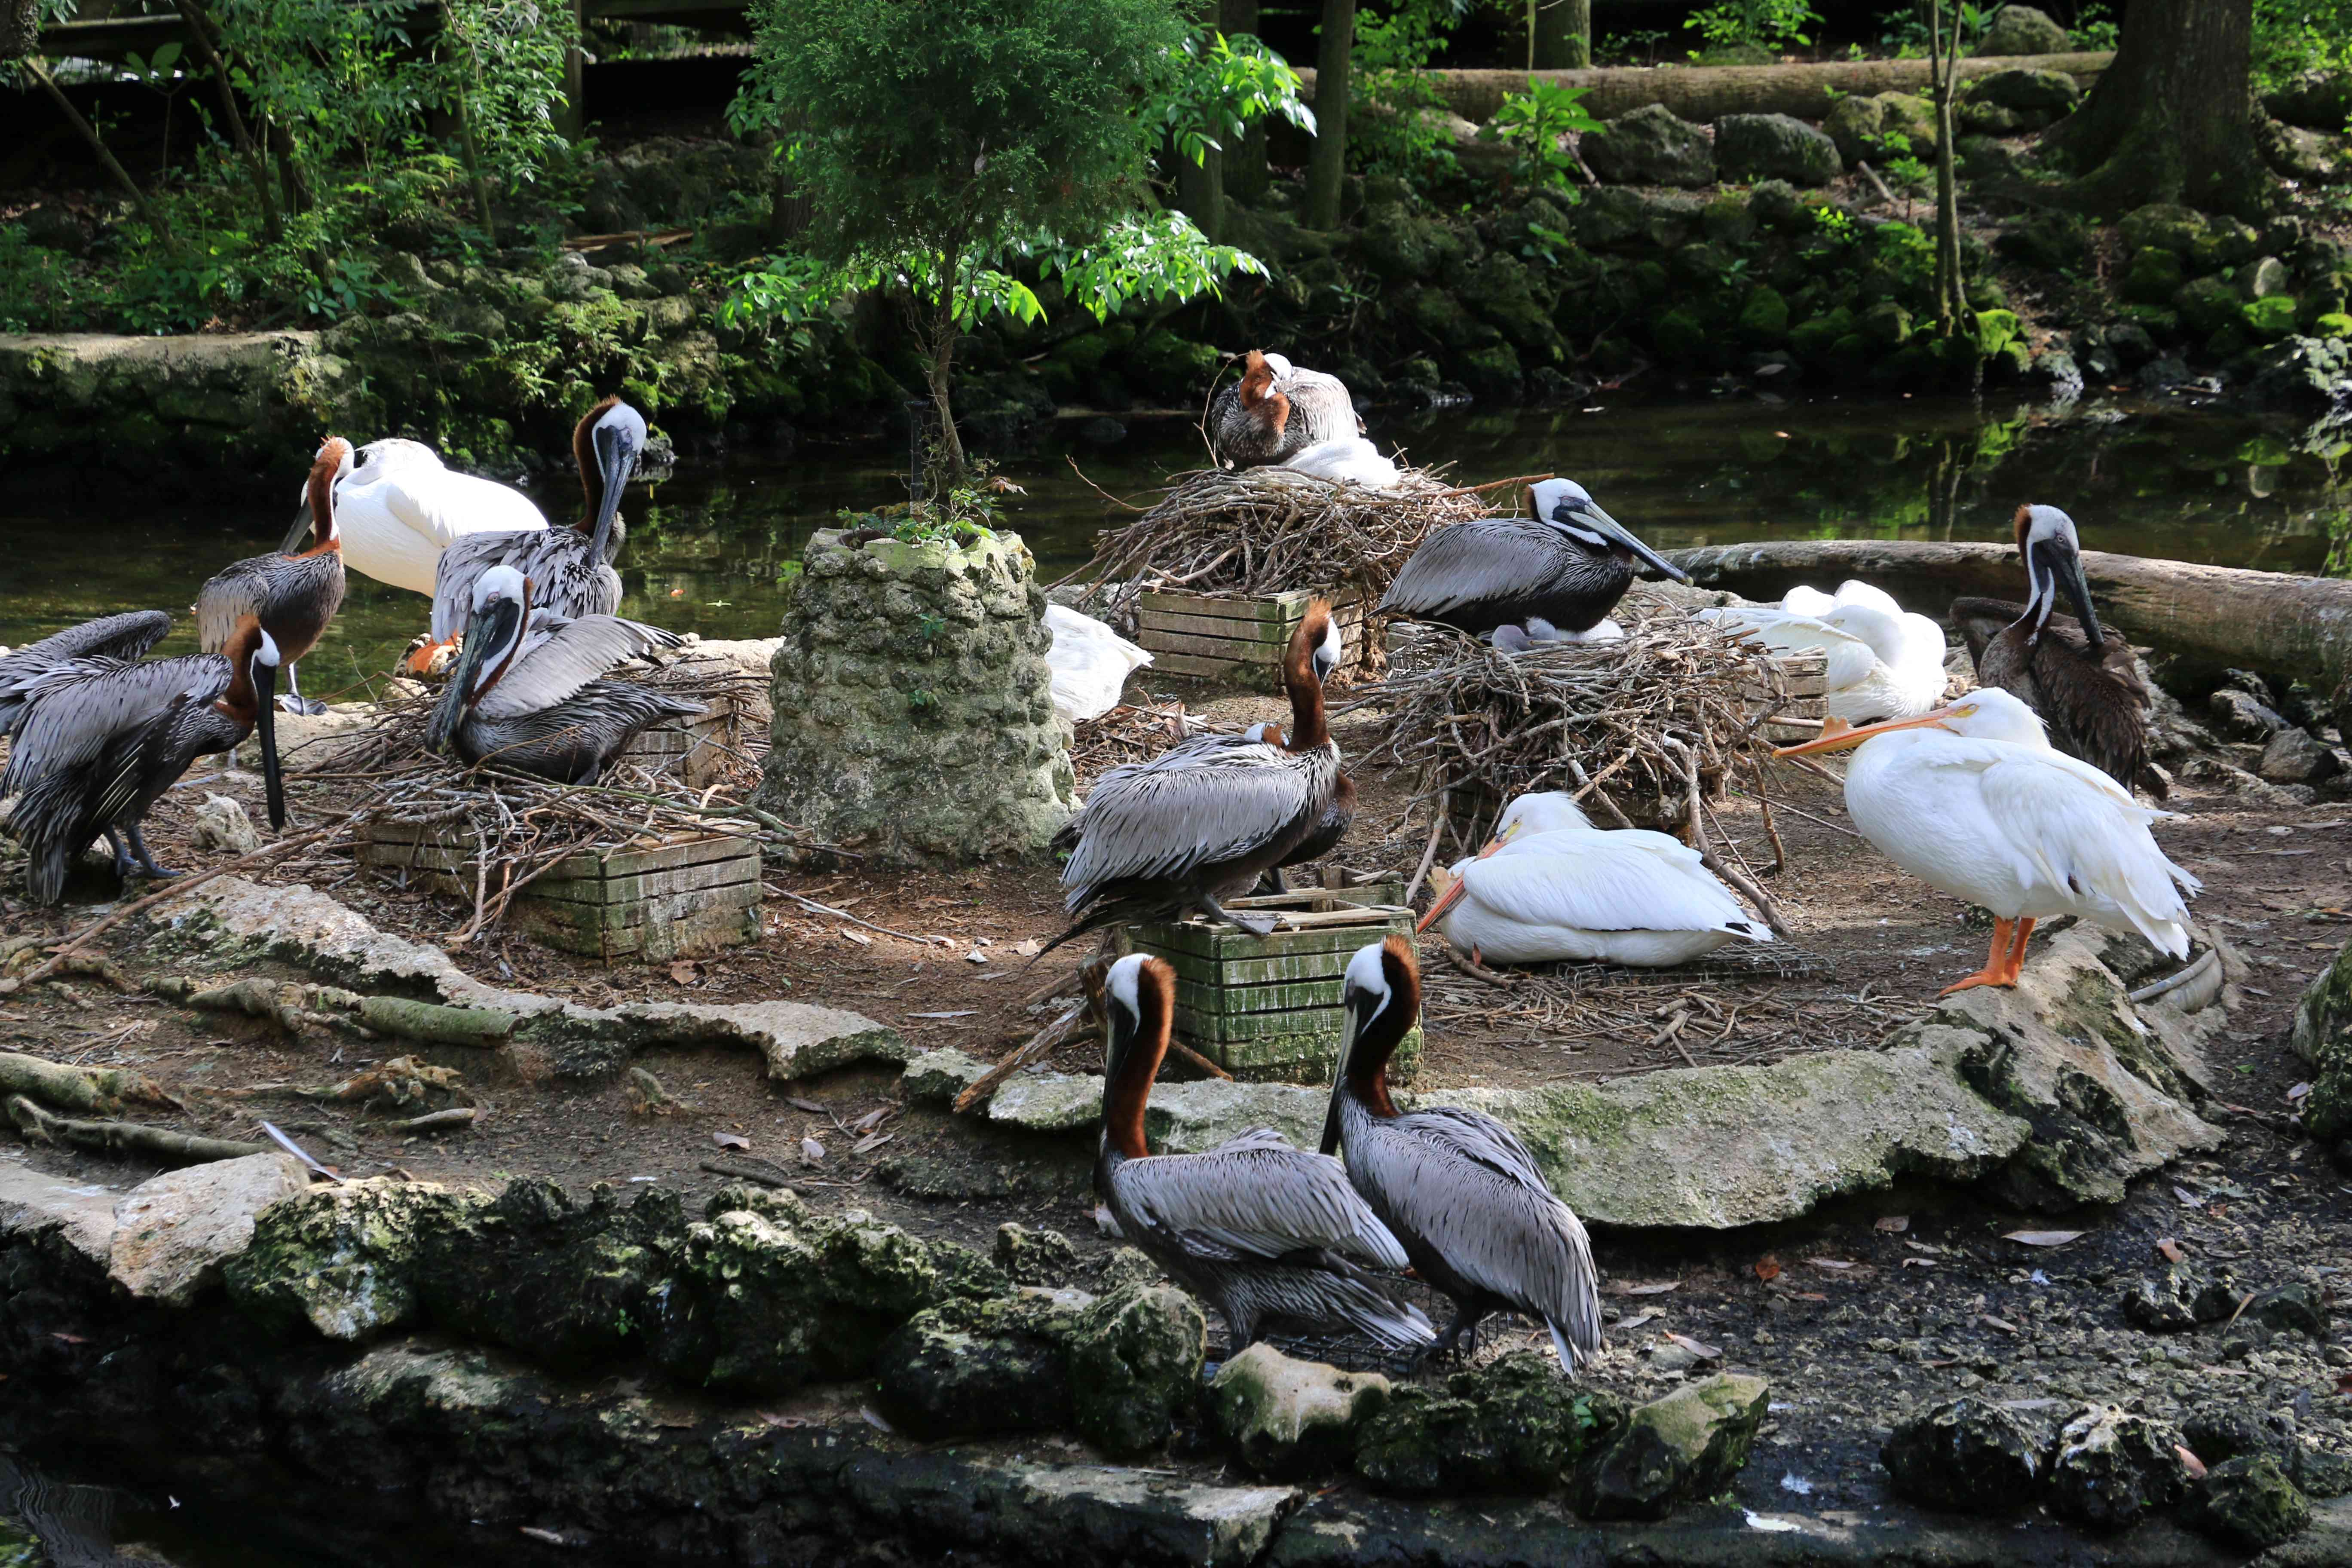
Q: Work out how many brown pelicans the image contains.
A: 11